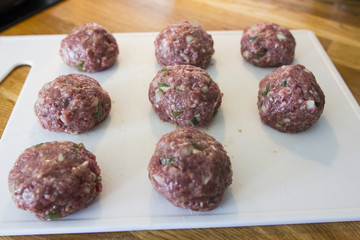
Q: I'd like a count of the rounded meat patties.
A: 8